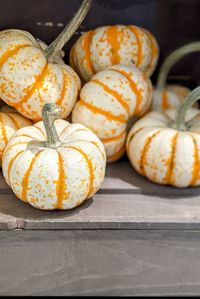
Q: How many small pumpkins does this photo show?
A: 7